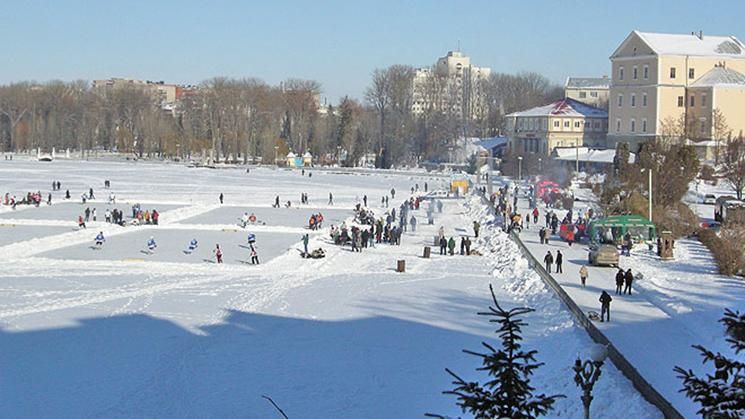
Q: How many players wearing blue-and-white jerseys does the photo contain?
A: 4